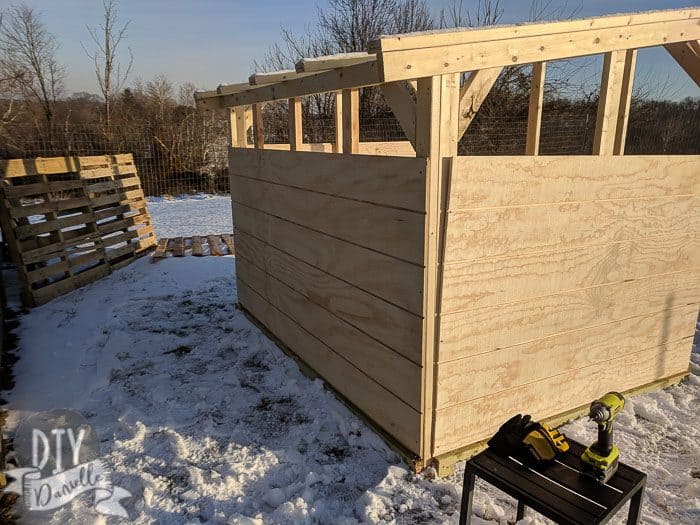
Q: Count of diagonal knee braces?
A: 3